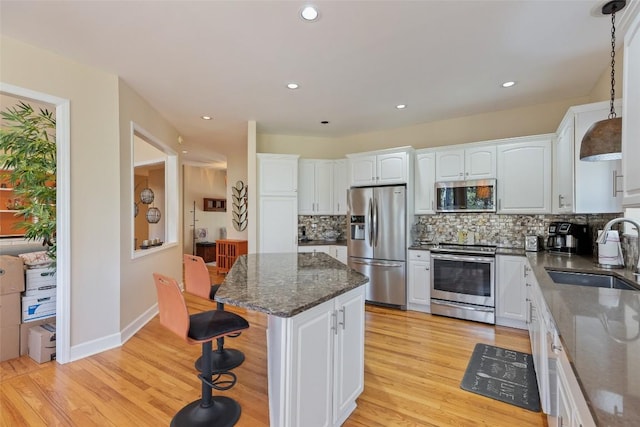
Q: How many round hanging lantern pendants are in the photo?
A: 3